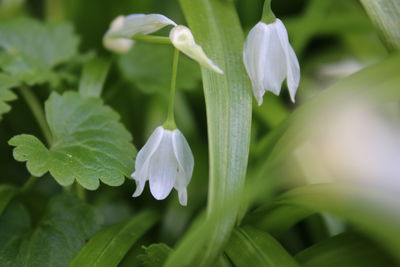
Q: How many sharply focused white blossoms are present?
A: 2